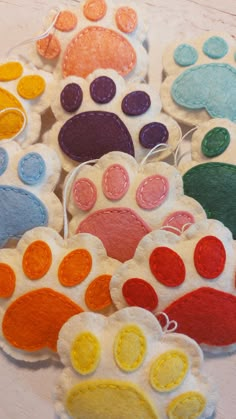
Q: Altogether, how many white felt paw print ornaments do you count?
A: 10